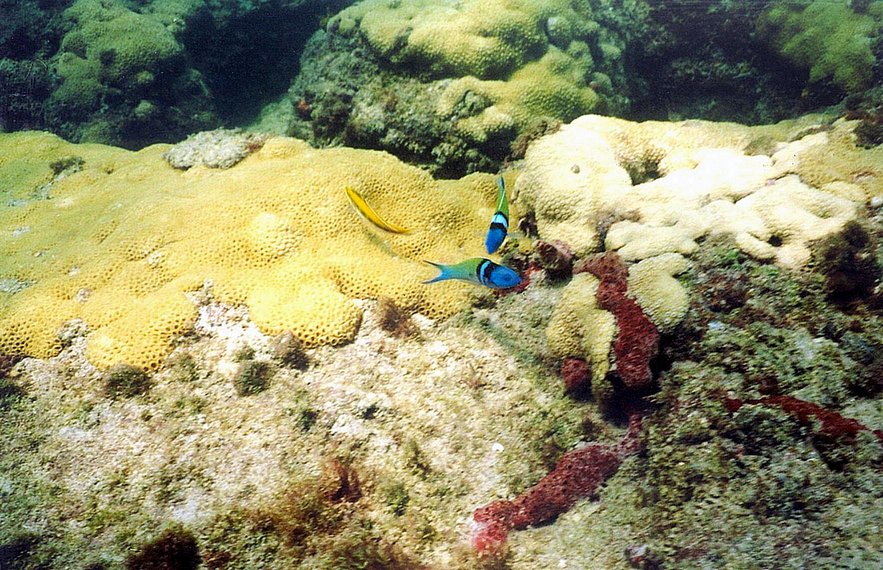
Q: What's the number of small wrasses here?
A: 3